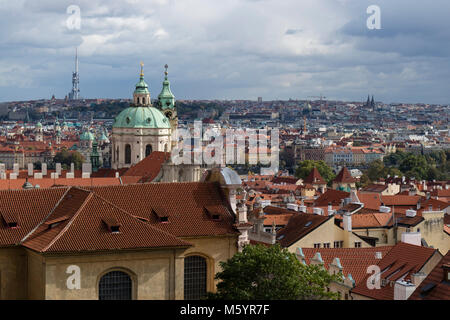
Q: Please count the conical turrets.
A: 2